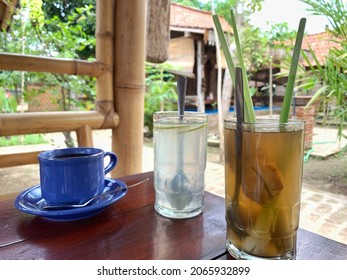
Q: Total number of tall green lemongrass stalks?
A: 3